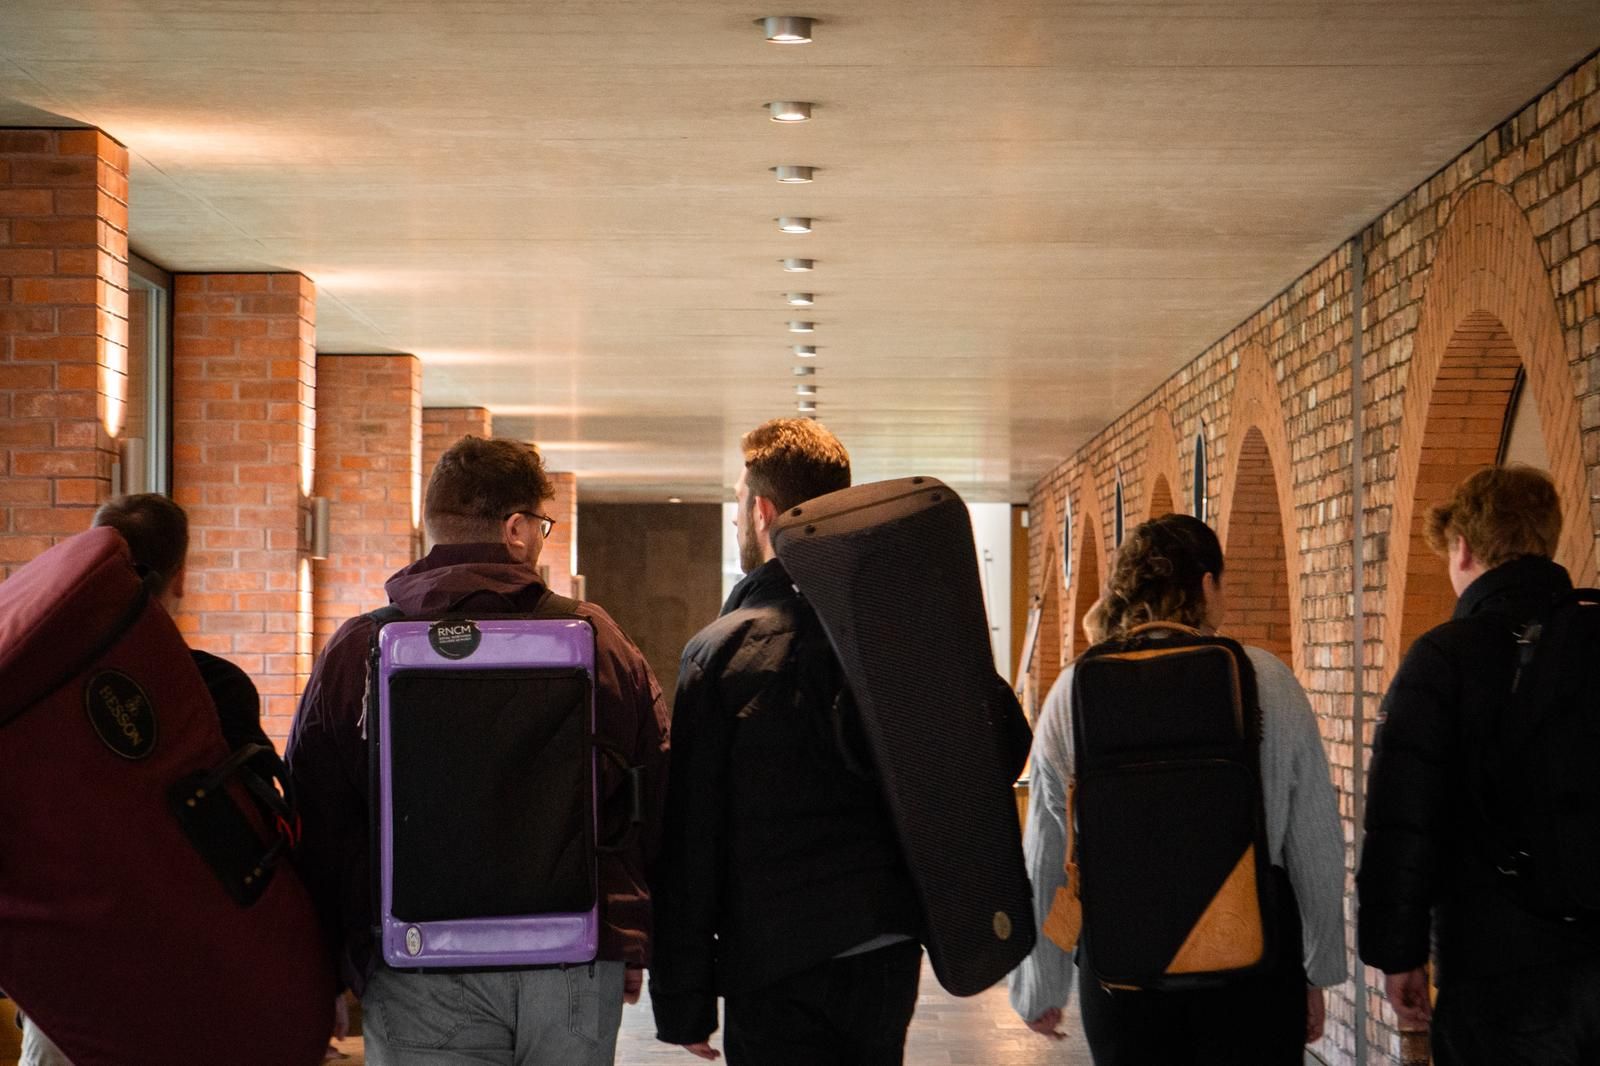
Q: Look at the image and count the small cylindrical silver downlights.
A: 11